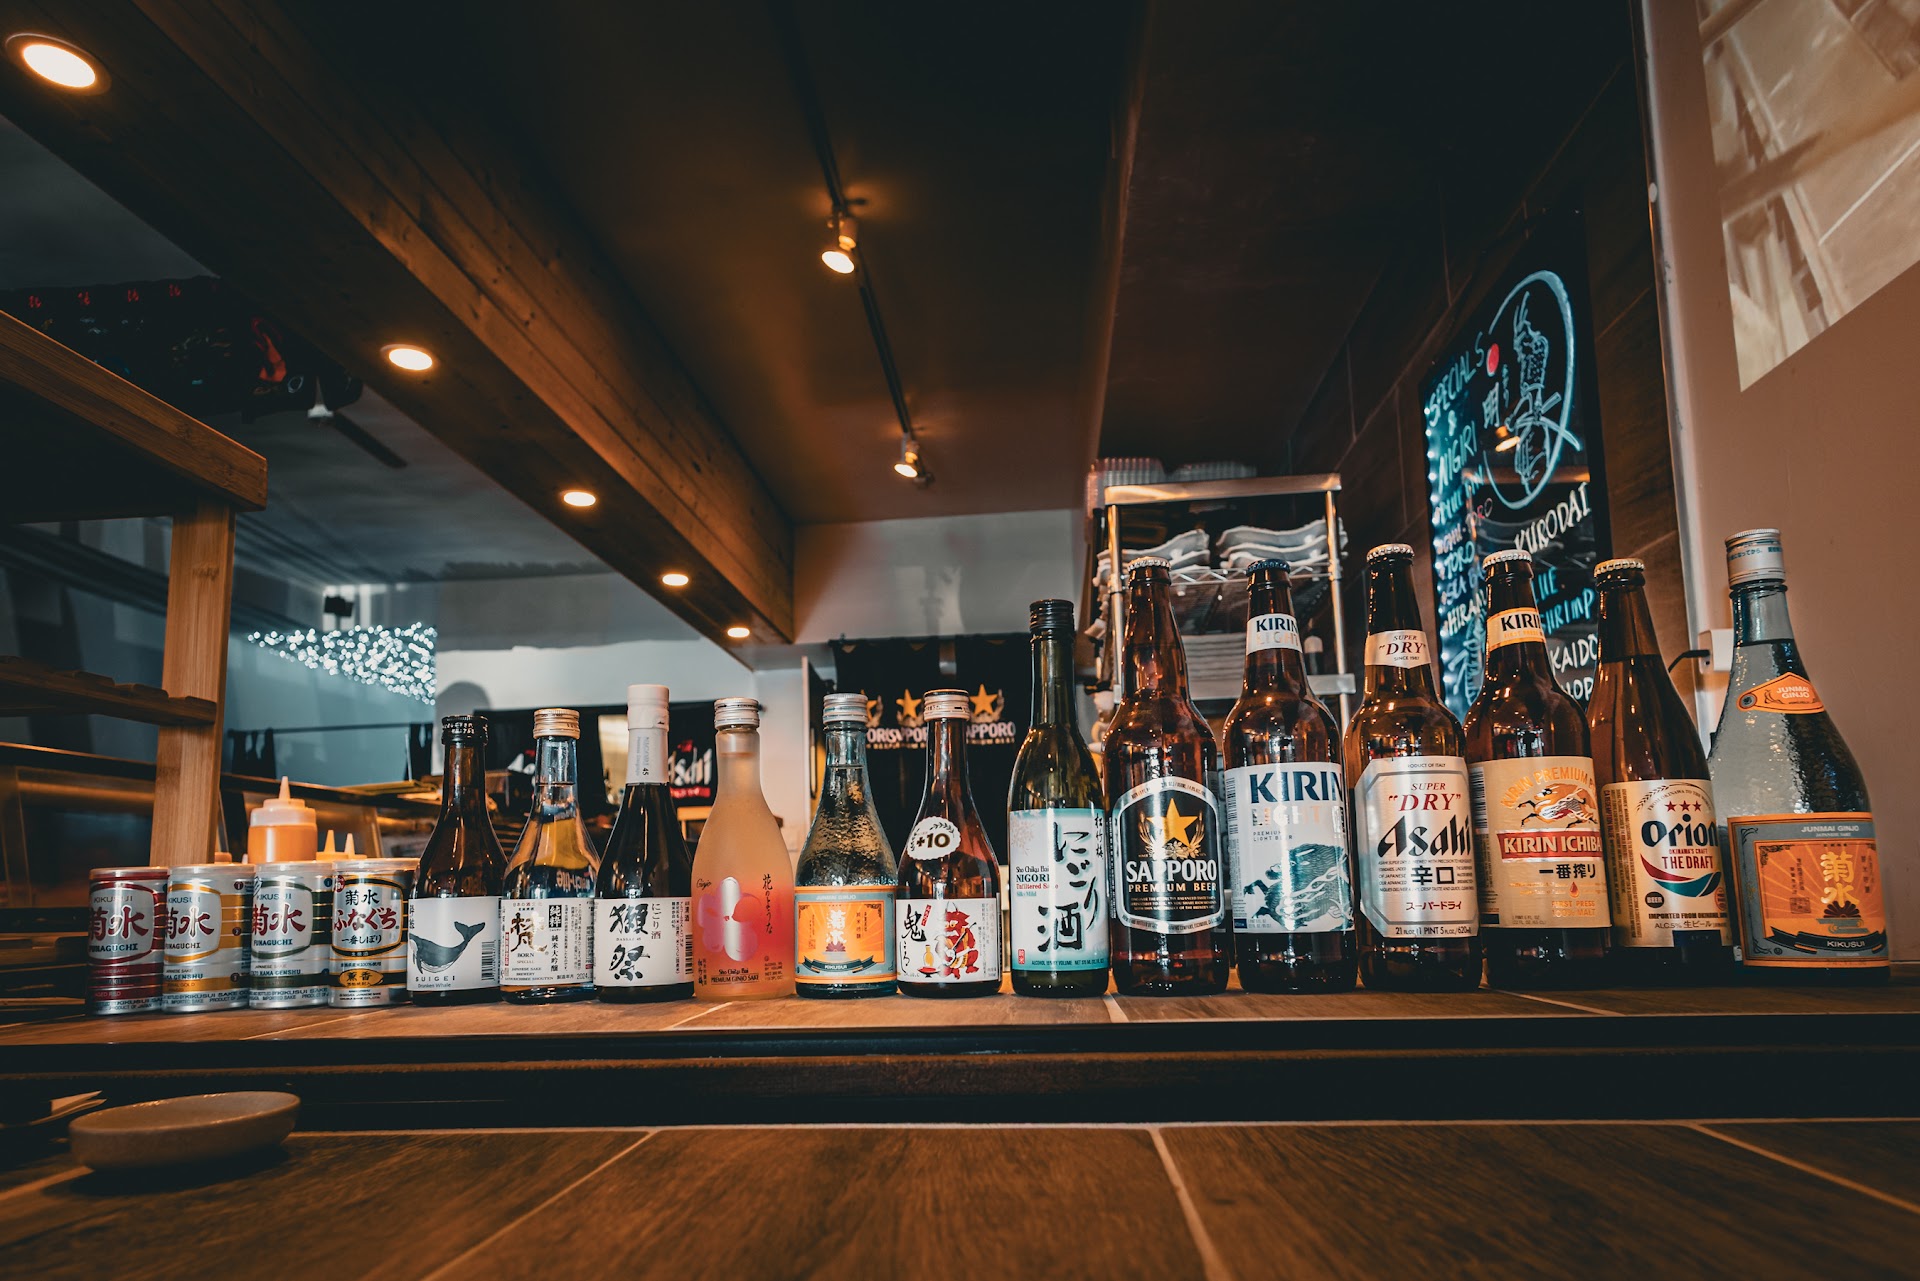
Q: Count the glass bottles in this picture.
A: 13